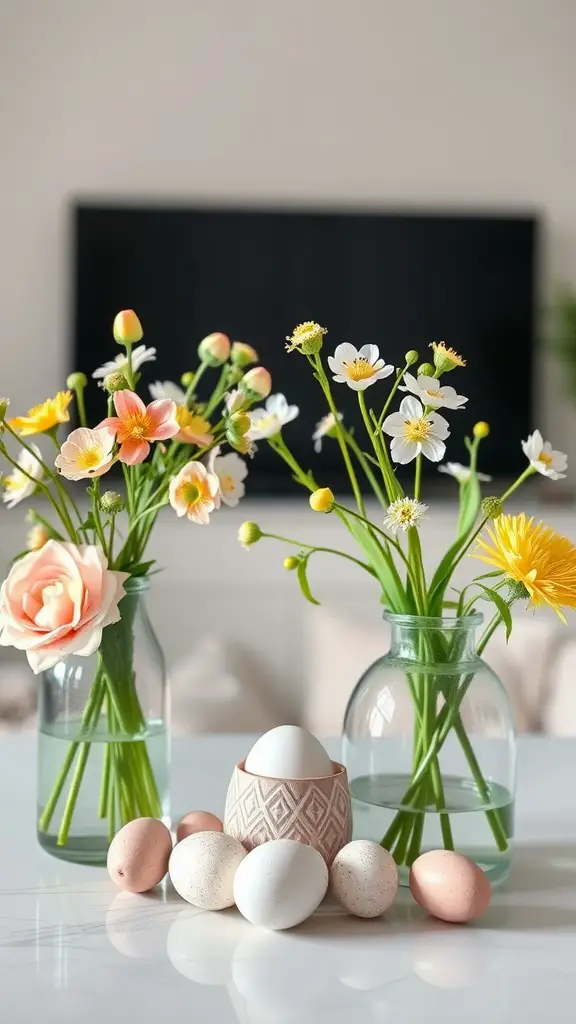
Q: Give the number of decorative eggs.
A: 7